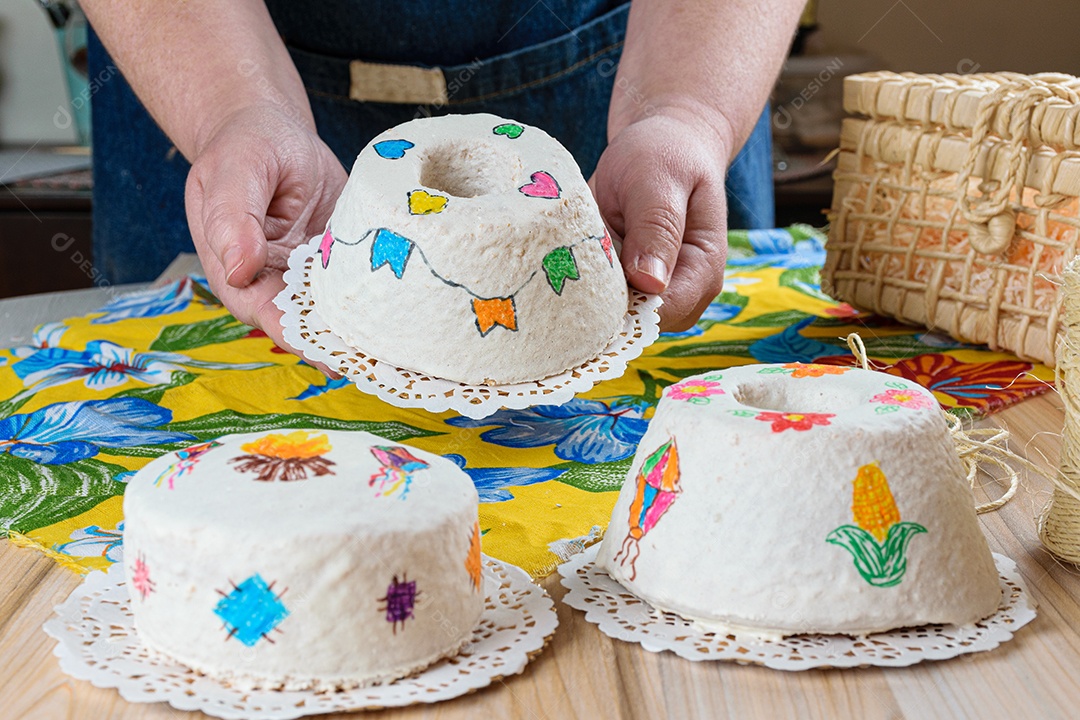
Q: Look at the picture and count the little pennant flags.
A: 5